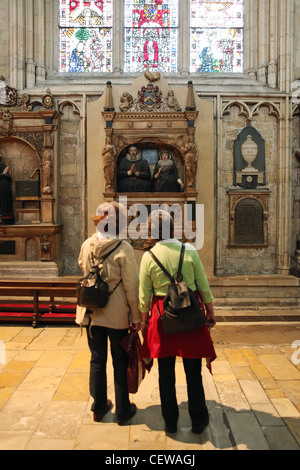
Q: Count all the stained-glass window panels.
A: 3